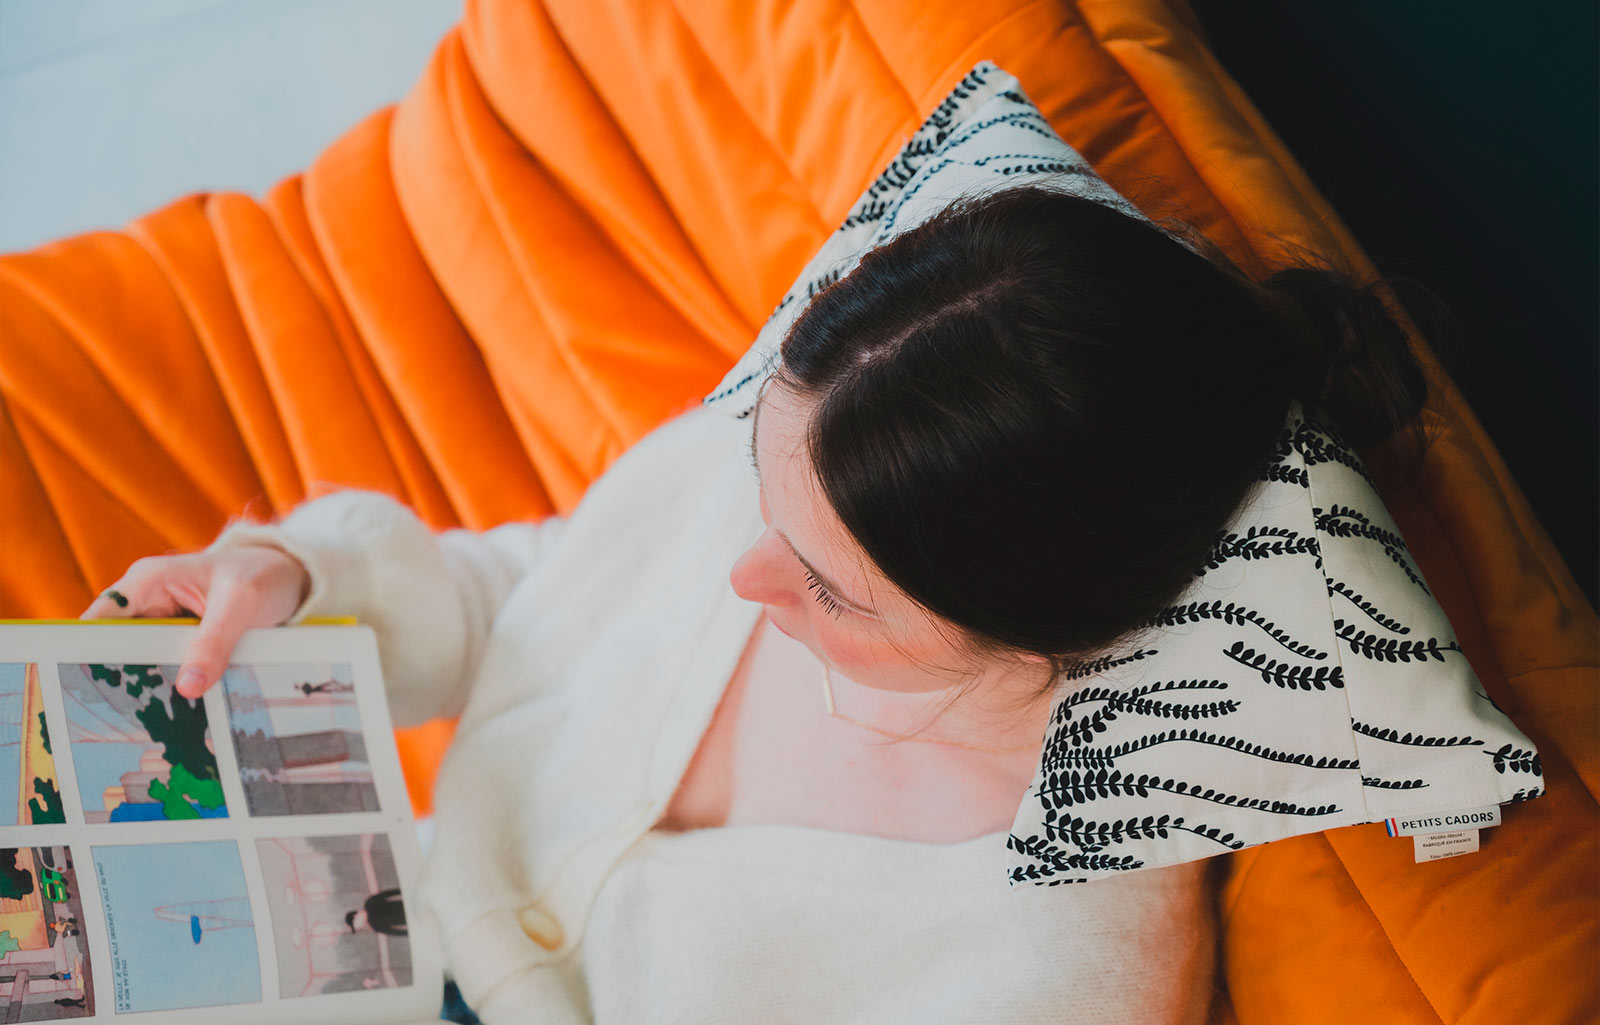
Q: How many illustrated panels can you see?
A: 6